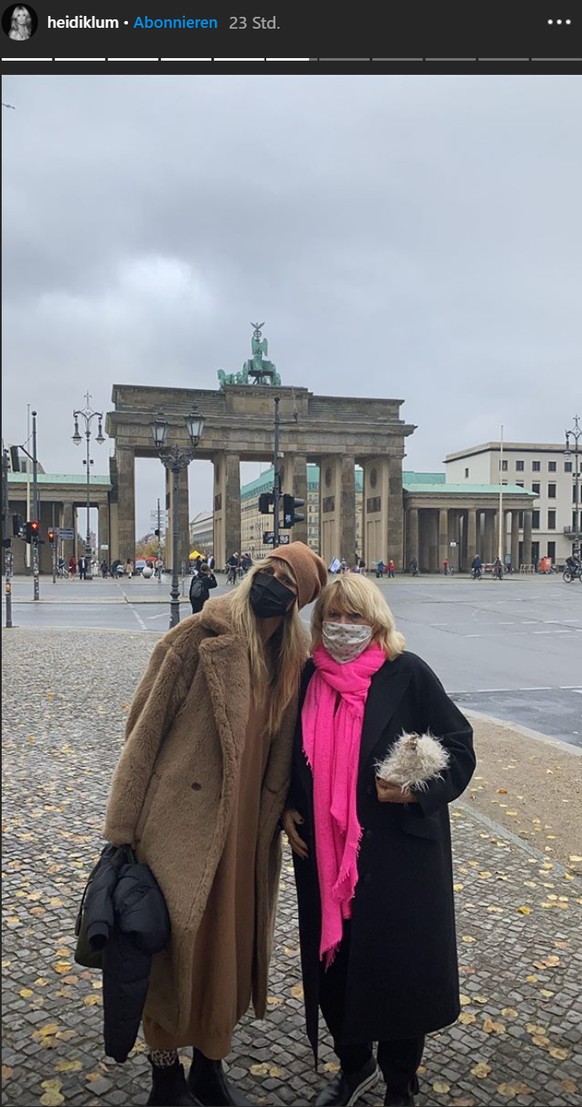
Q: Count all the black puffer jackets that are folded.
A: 1